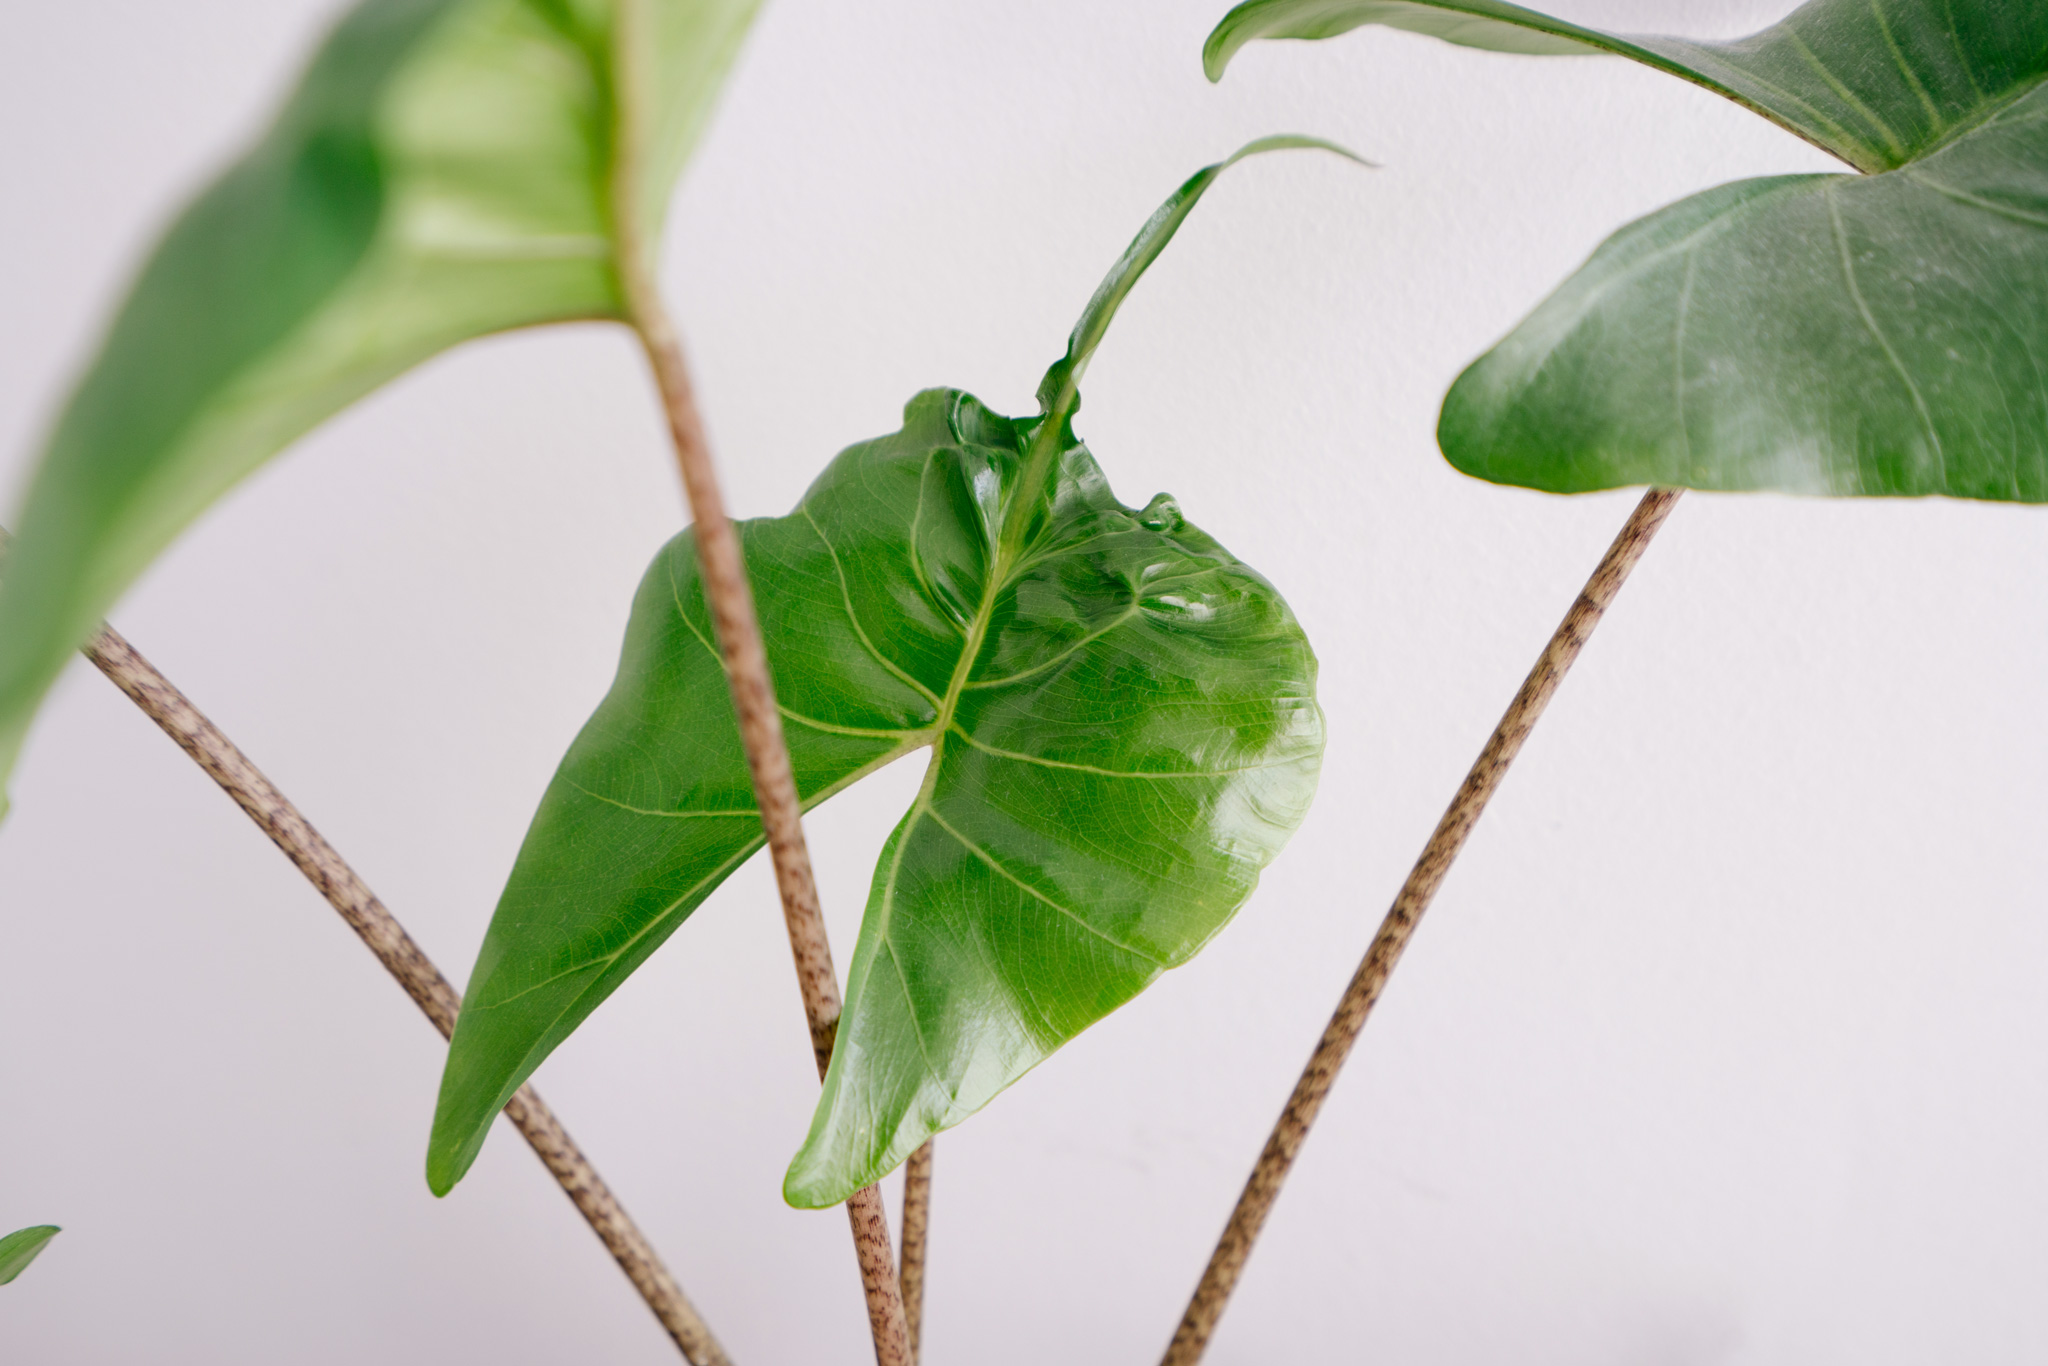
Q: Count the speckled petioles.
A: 4